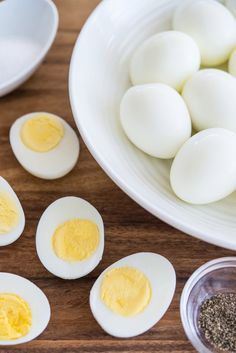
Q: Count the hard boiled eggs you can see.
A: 11